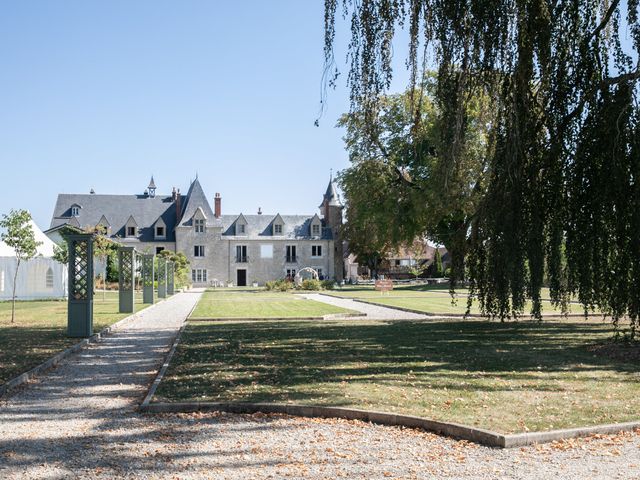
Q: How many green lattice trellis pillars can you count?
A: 5